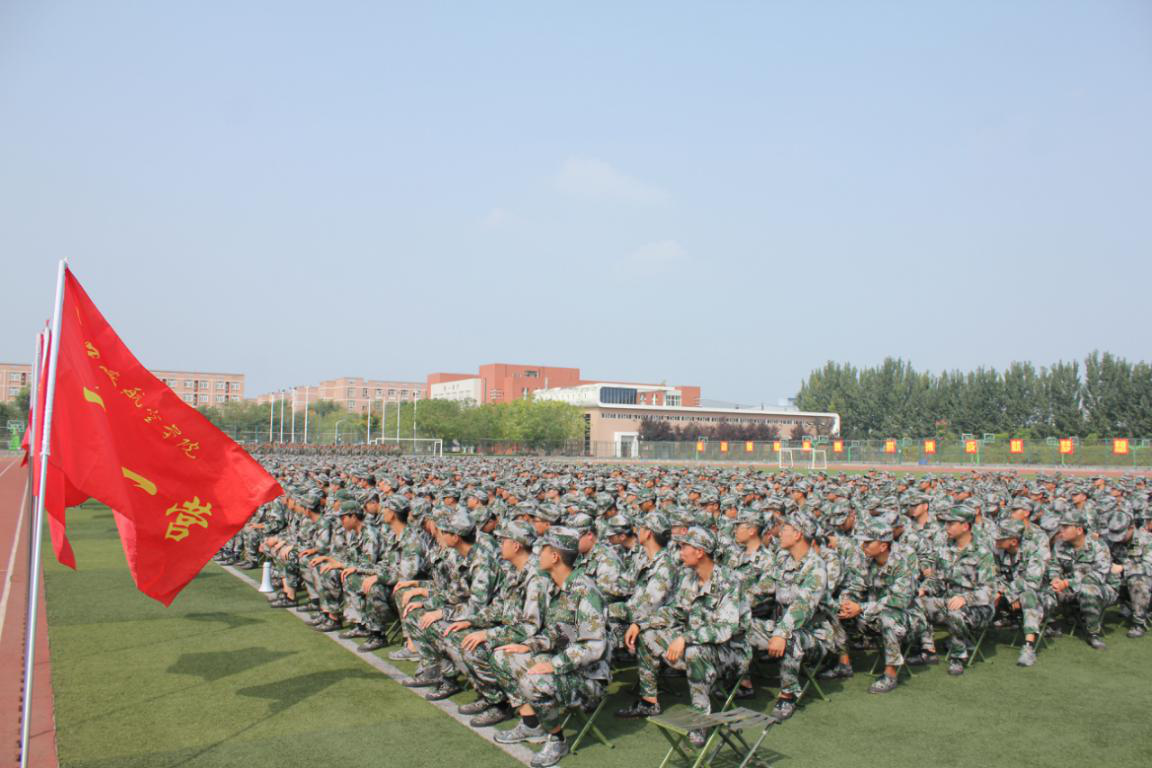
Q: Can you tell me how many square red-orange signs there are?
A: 12